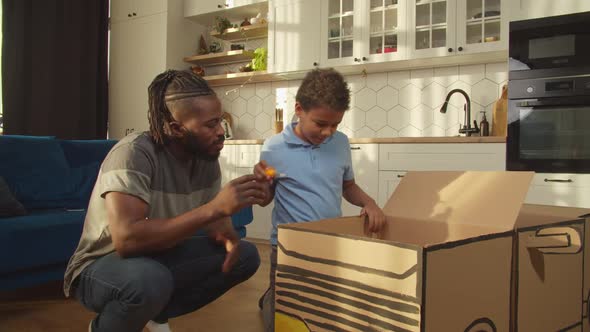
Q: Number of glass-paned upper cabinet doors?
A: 4